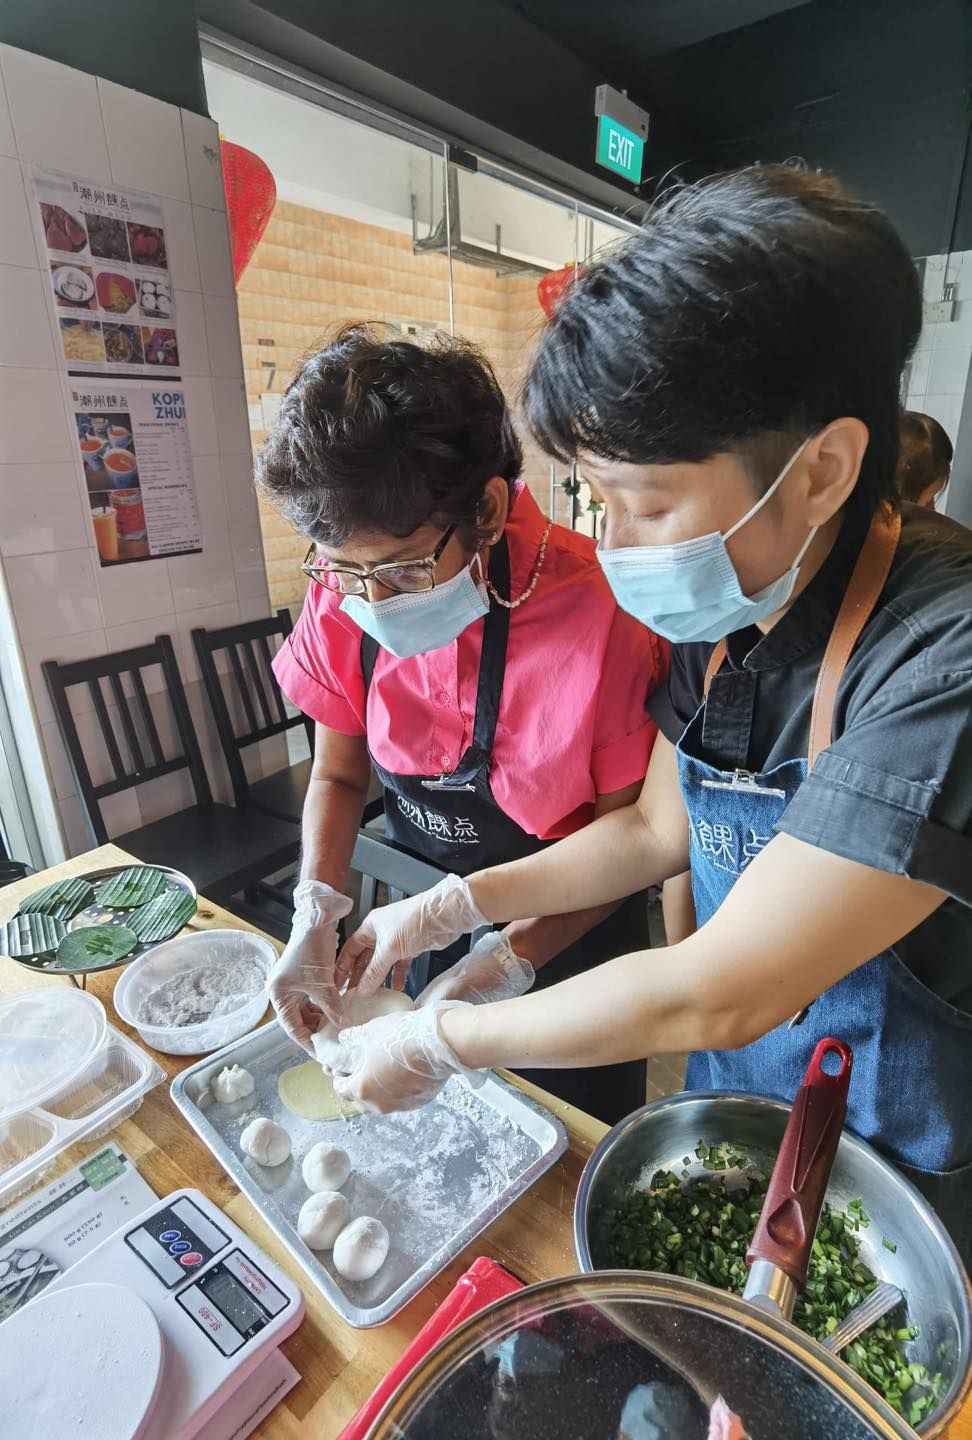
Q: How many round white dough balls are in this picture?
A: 4